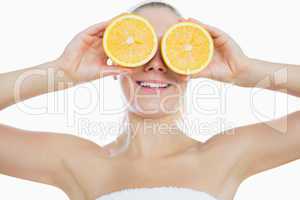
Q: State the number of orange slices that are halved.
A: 2